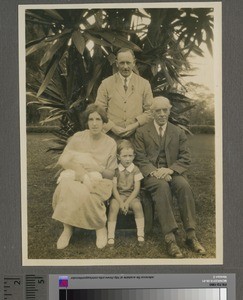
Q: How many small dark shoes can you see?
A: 2